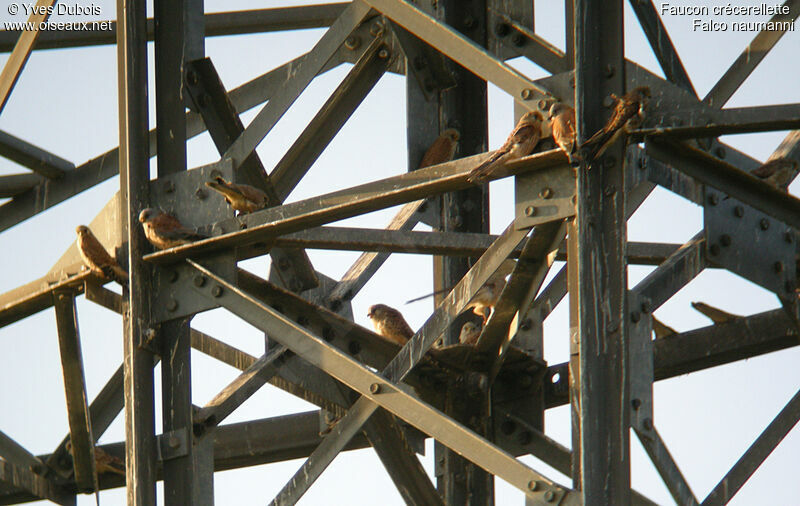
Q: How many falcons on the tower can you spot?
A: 14